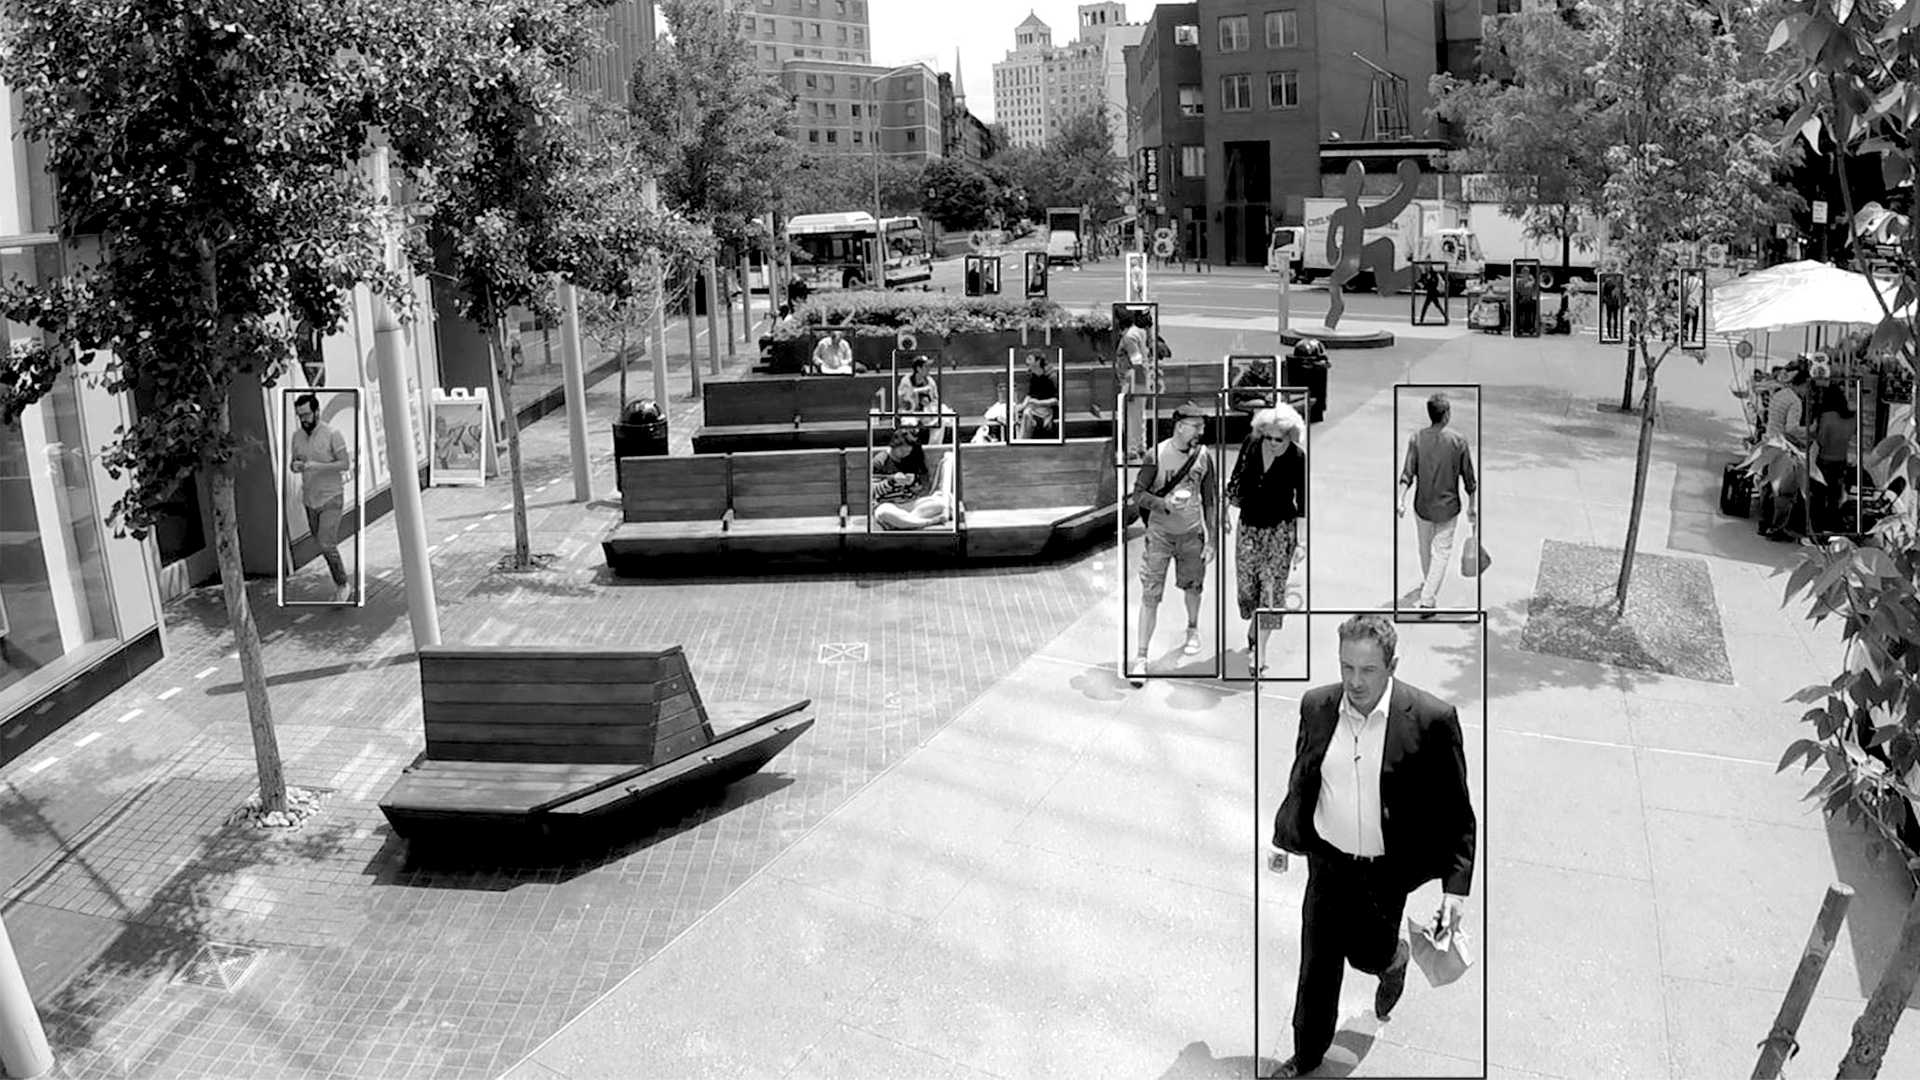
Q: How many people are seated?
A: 5